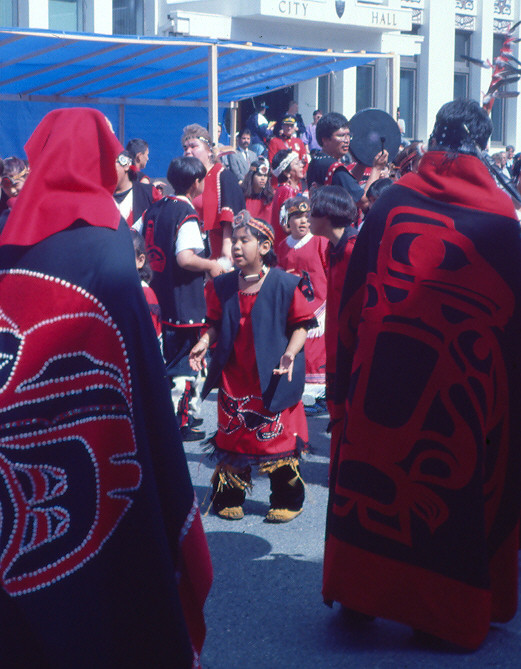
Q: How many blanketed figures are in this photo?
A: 2